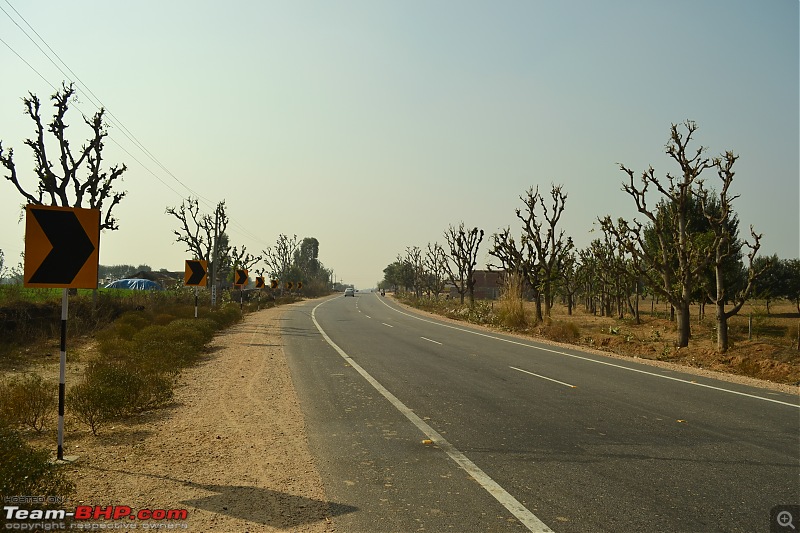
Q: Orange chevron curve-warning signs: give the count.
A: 7